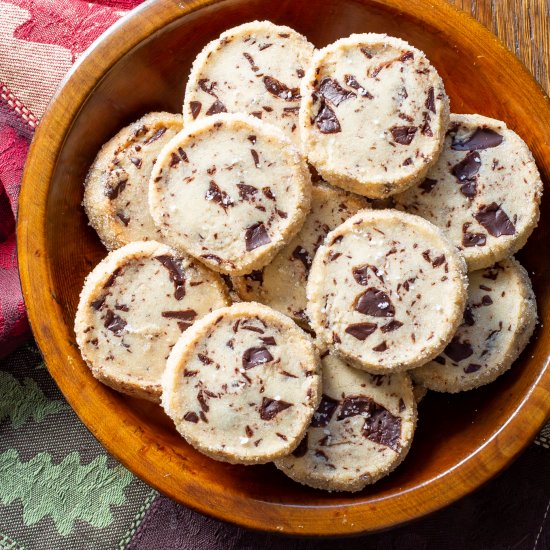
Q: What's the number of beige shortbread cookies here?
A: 11